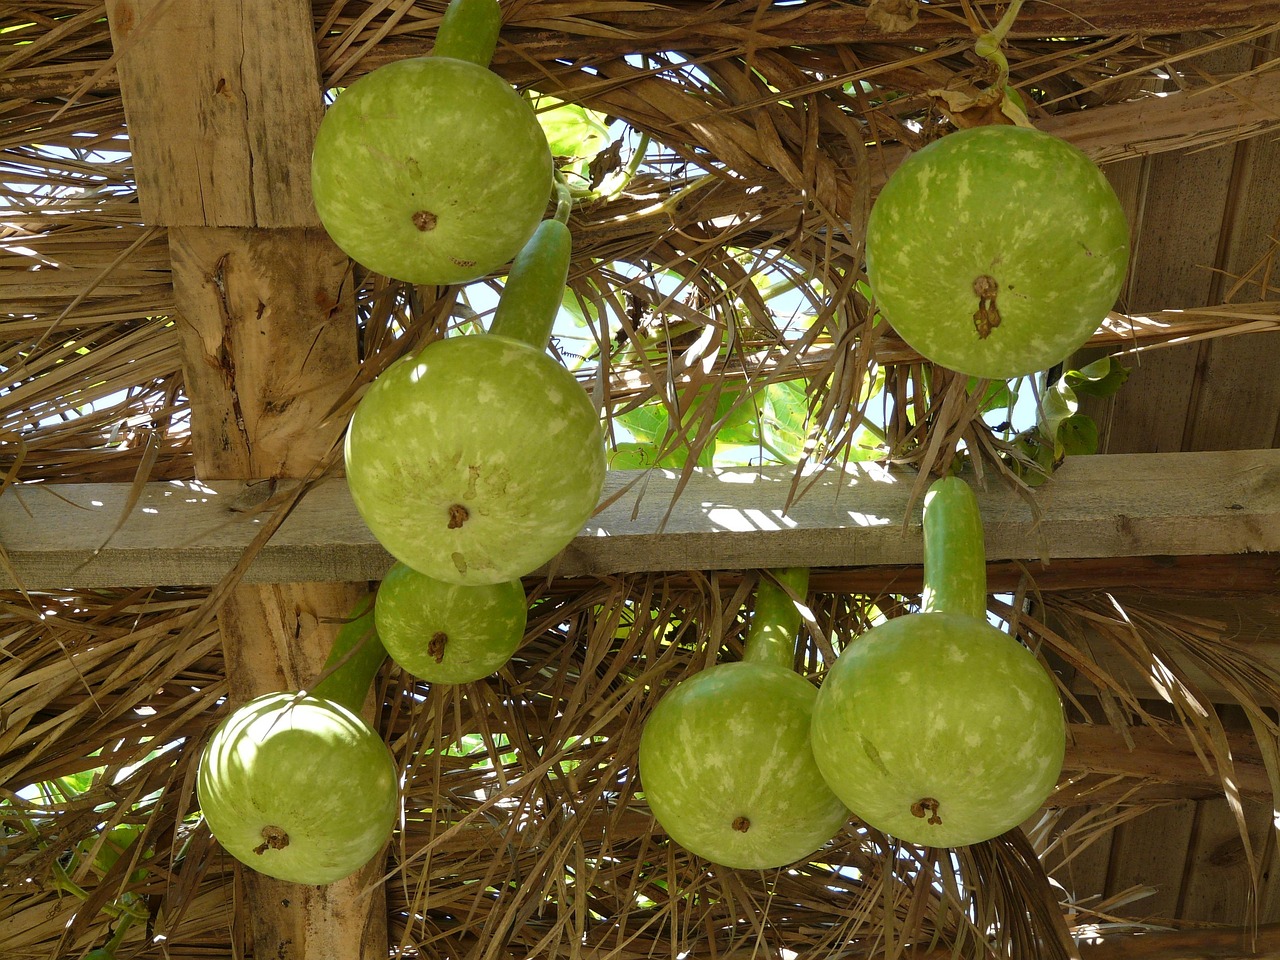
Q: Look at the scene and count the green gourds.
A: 7